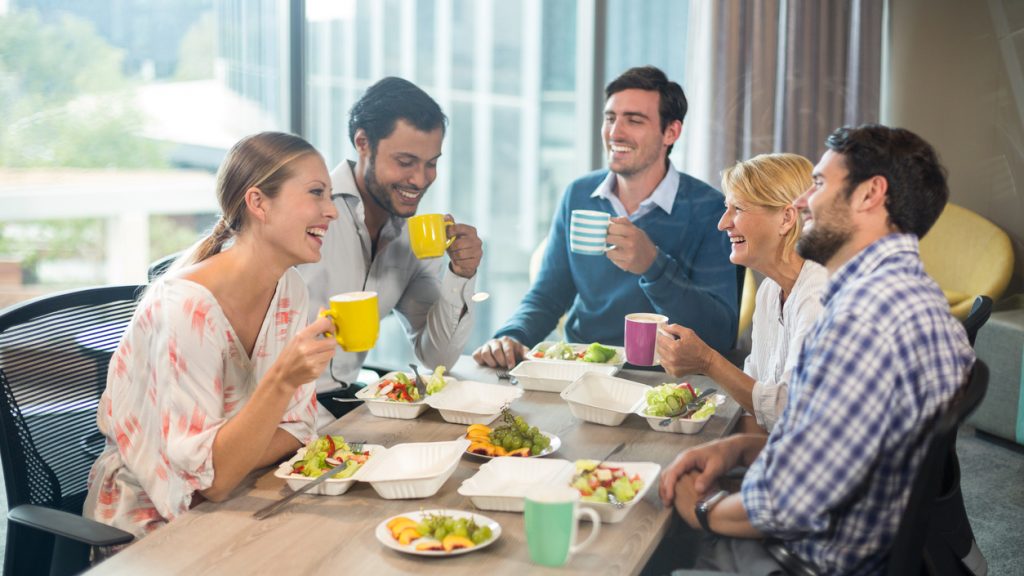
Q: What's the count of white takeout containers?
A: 5